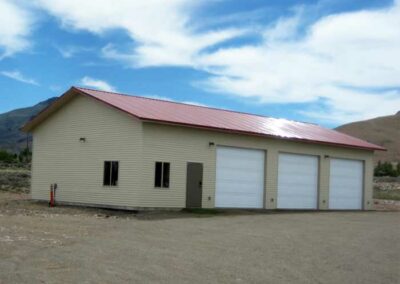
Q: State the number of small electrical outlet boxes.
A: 4